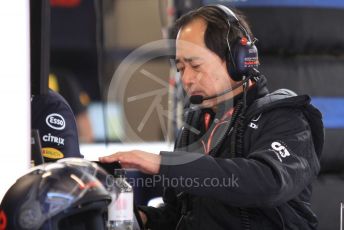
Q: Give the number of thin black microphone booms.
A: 1